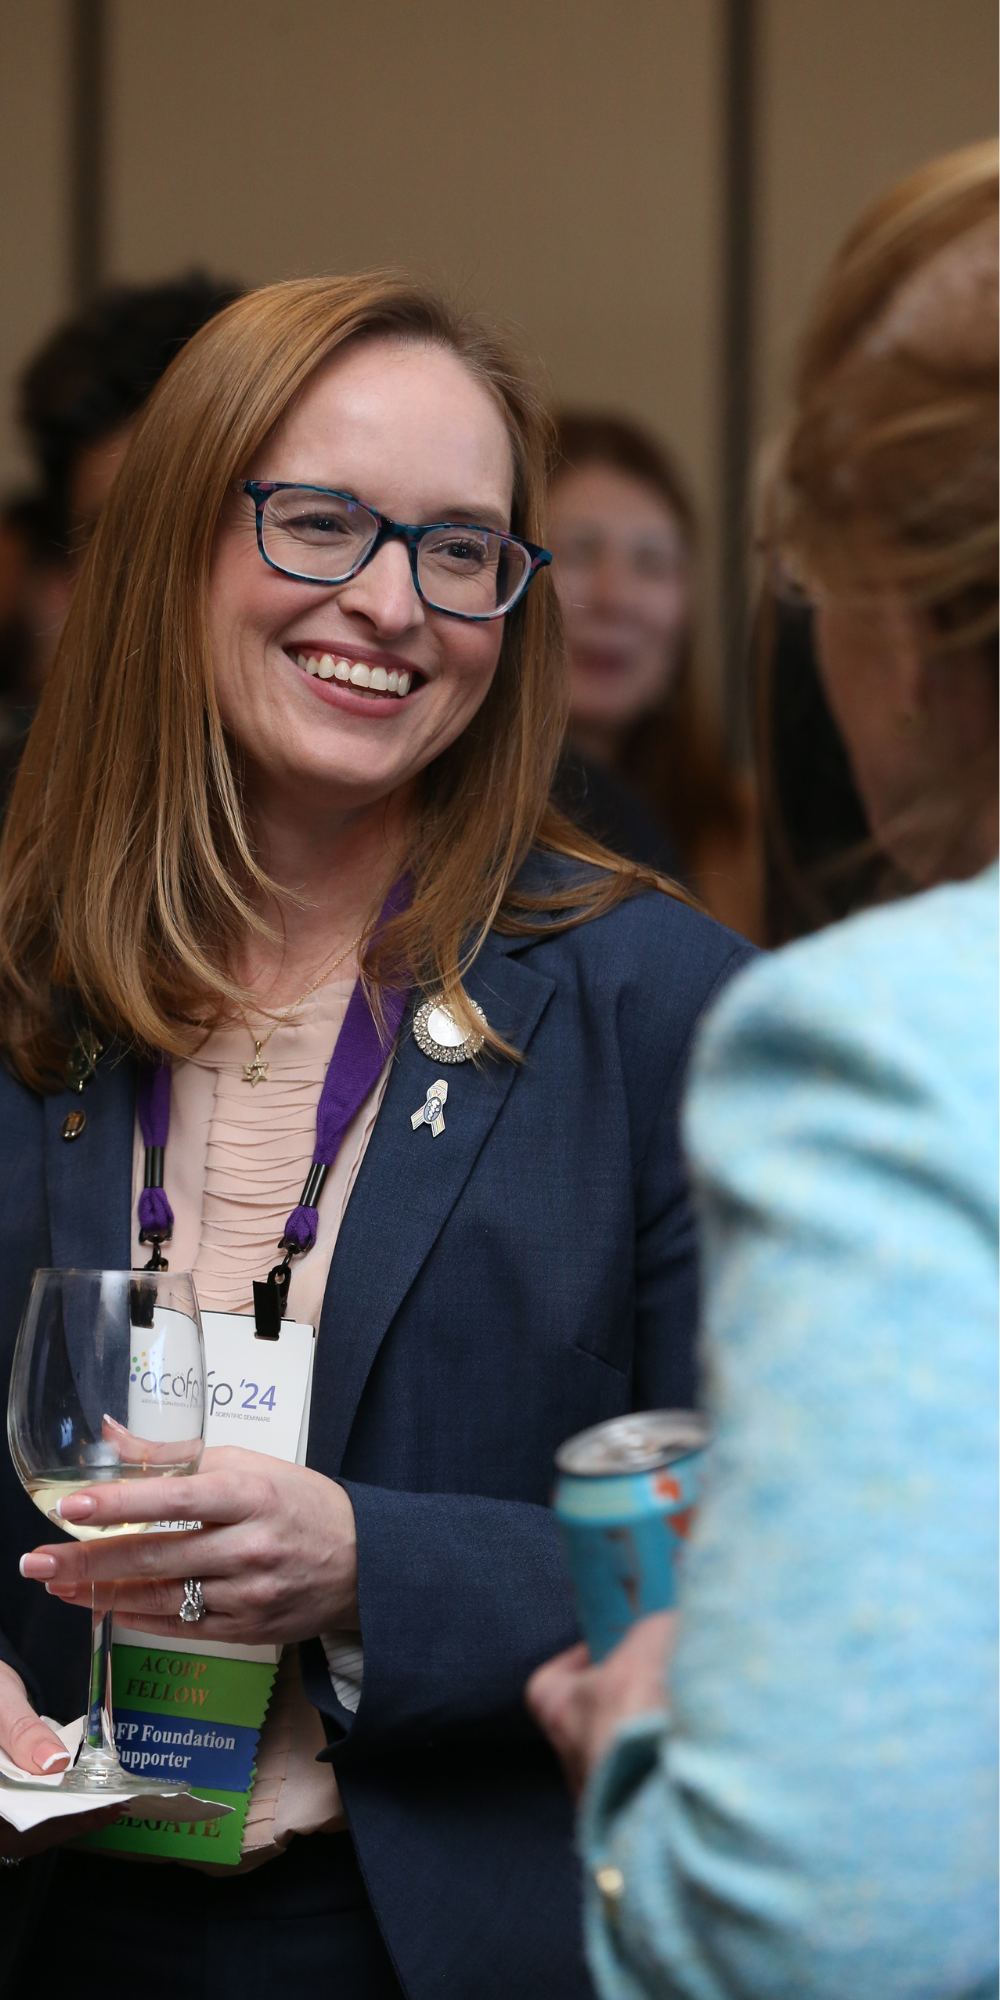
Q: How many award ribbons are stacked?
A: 3